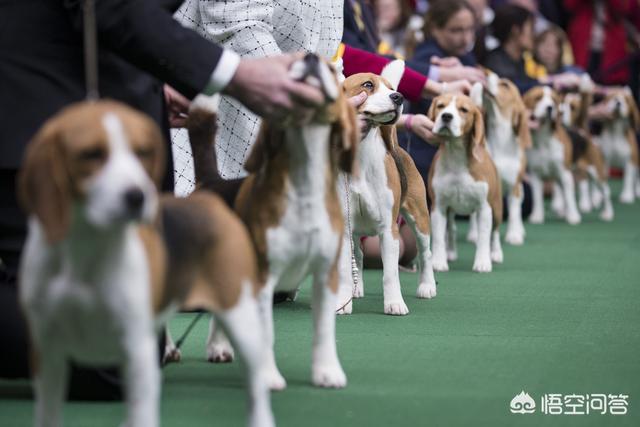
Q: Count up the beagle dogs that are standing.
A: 8